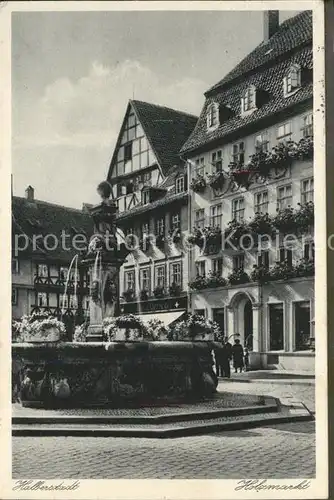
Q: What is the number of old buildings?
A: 3